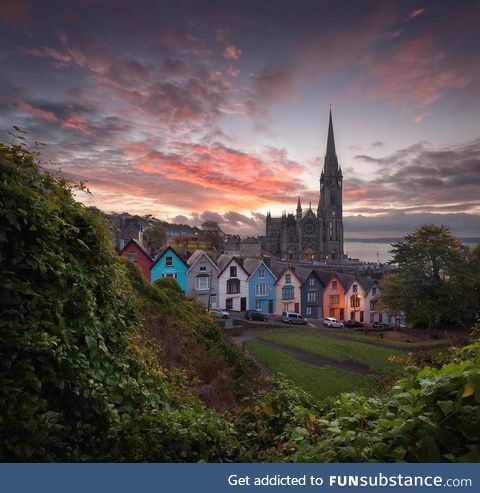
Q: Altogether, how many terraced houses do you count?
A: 10